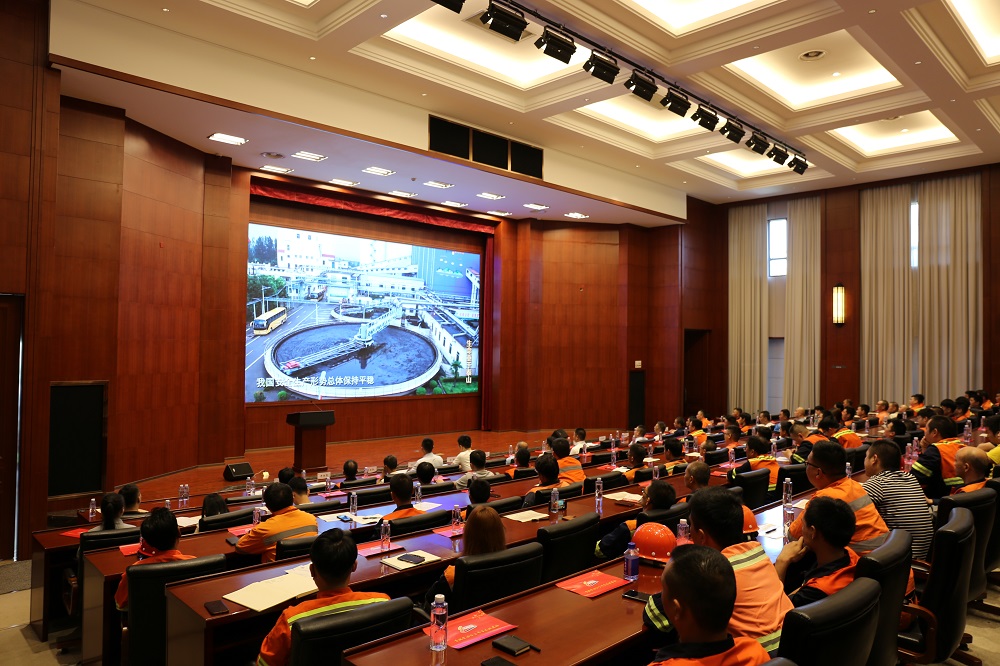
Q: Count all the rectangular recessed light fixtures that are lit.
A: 12